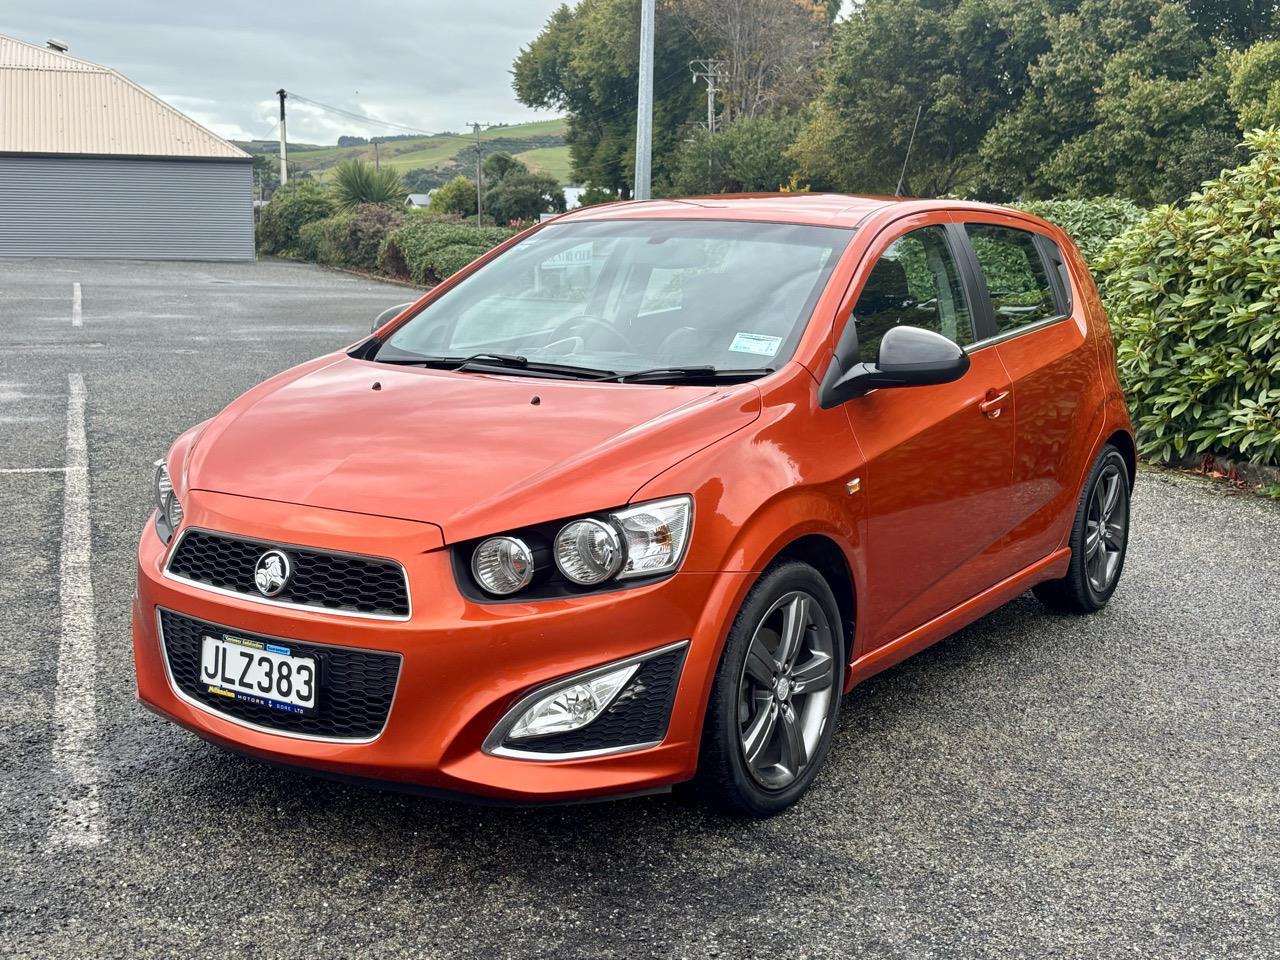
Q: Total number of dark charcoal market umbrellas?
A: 0